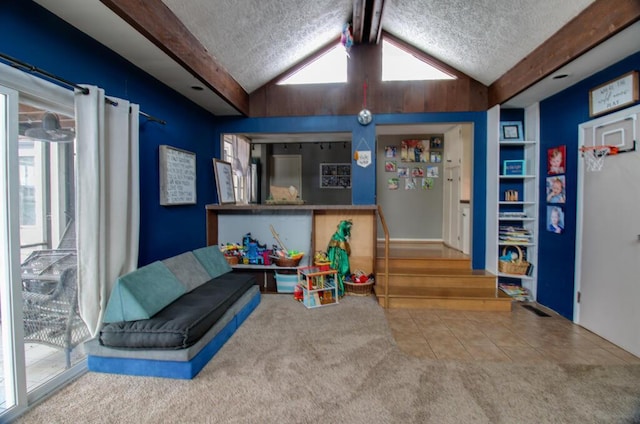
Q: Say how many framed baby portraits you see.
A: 3